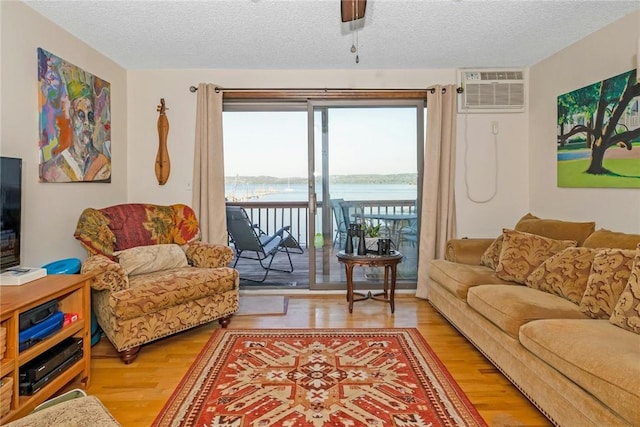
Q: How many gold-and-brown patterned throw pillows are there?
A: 5